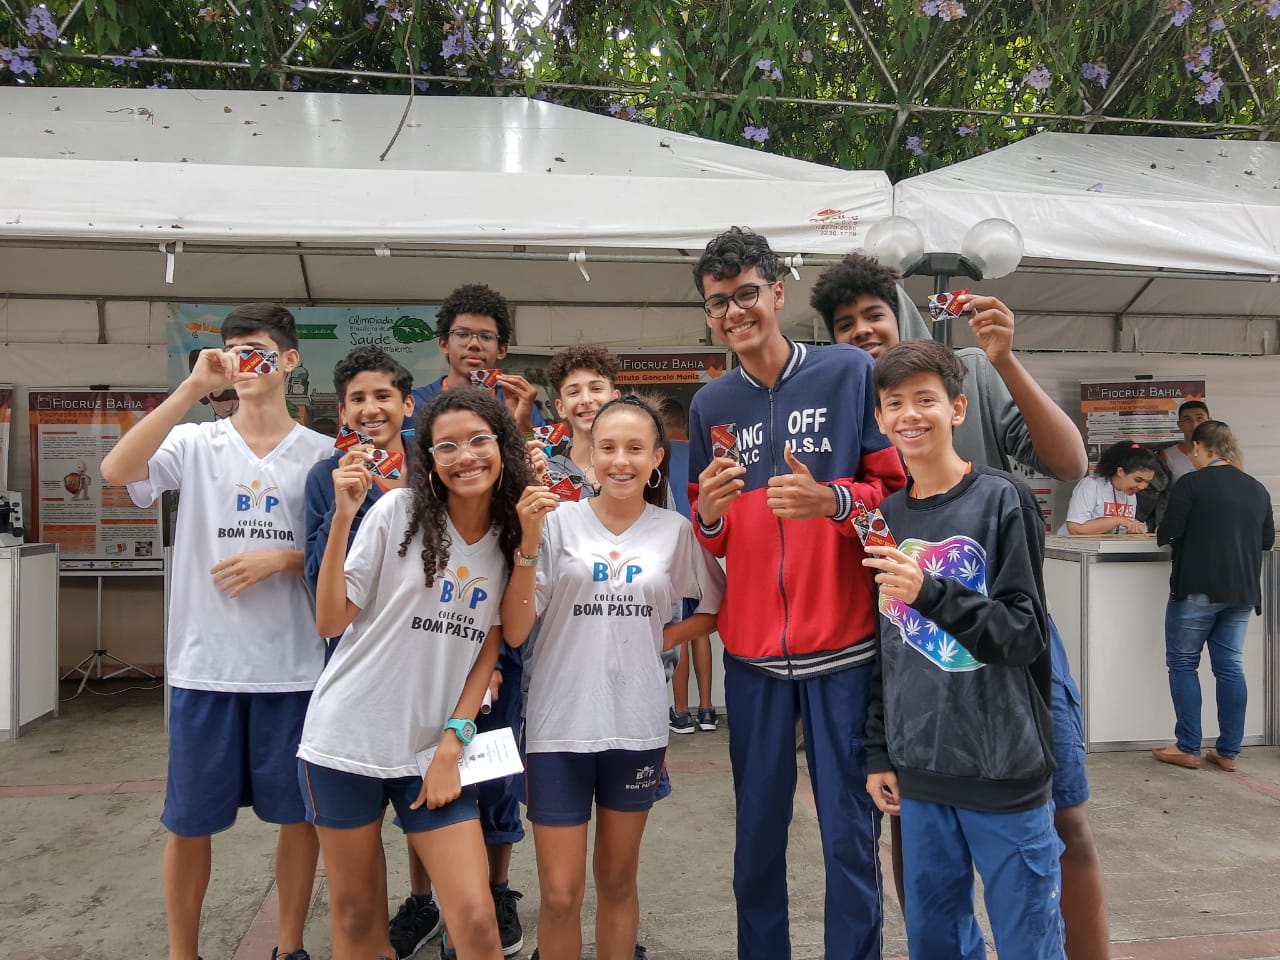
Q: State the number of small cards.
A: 9